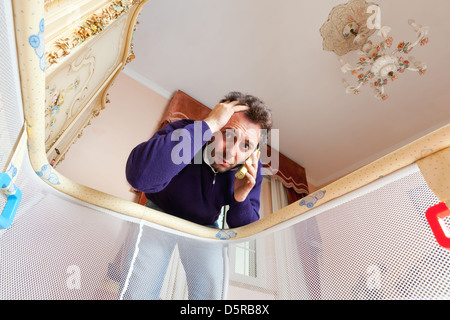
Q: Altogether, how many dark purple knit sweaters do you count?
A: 1